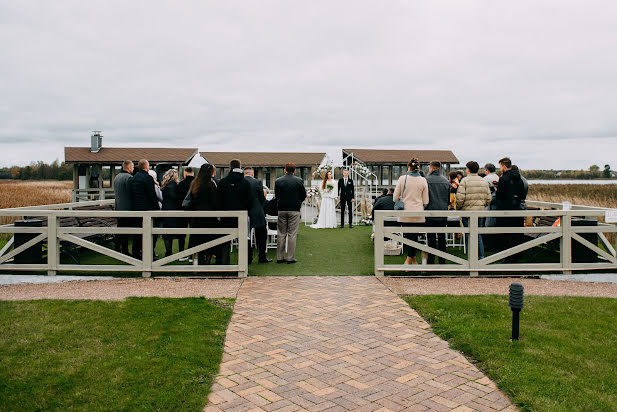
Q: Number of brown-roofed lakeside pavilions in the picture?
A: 3